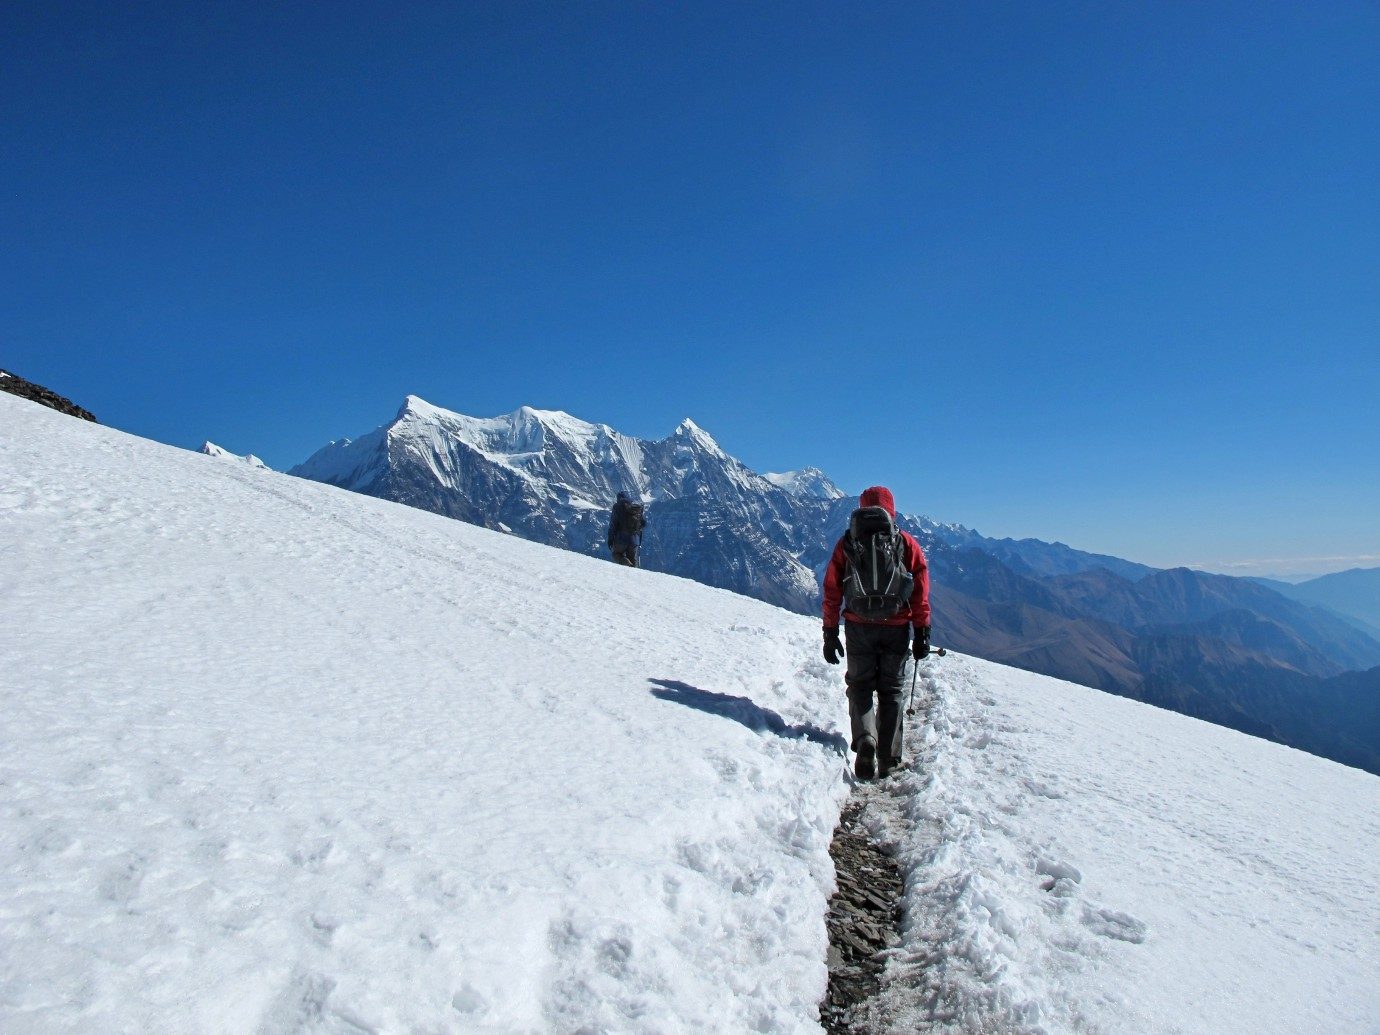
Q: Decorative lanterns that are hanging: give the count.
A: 0